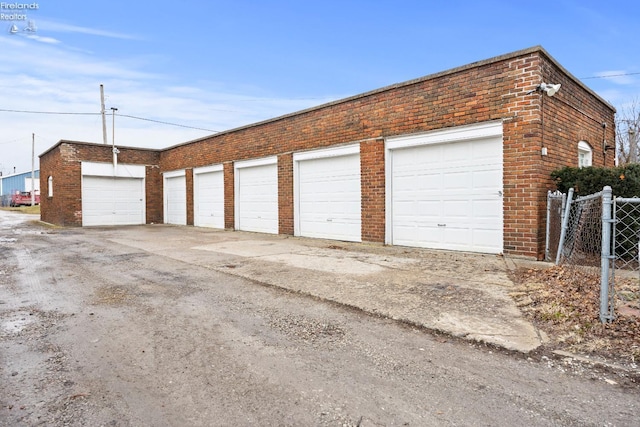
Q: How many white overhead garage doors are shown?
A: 6